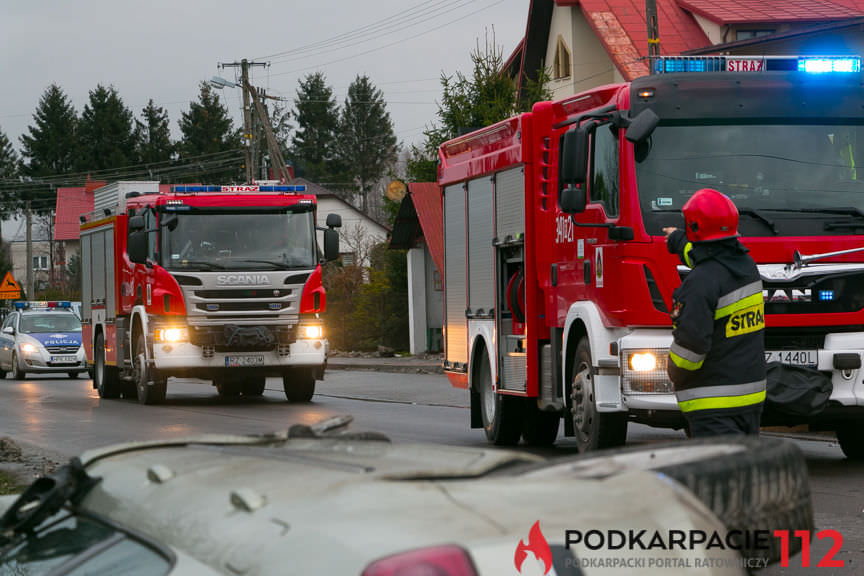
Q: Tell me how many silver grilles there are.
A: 1